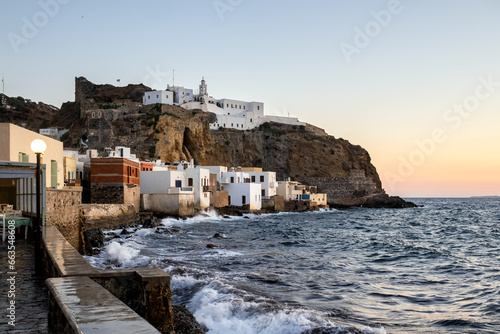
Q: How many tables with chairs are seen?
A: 1